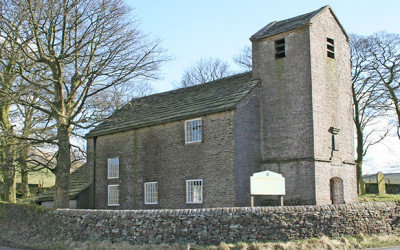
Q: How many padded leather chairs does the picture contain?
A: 0